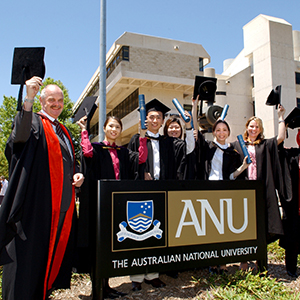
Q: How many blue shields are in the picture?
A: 1